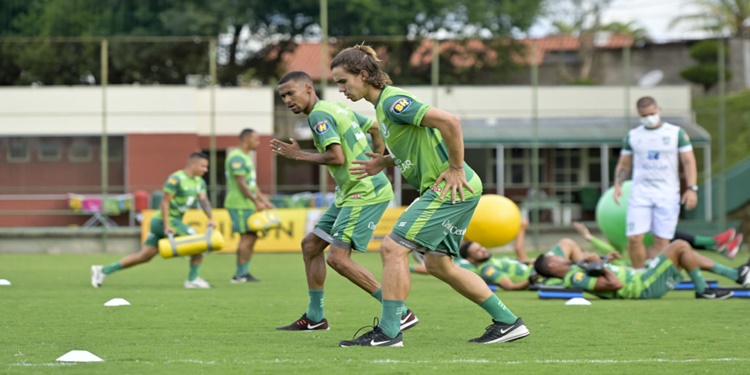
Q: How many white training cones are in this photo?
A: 4